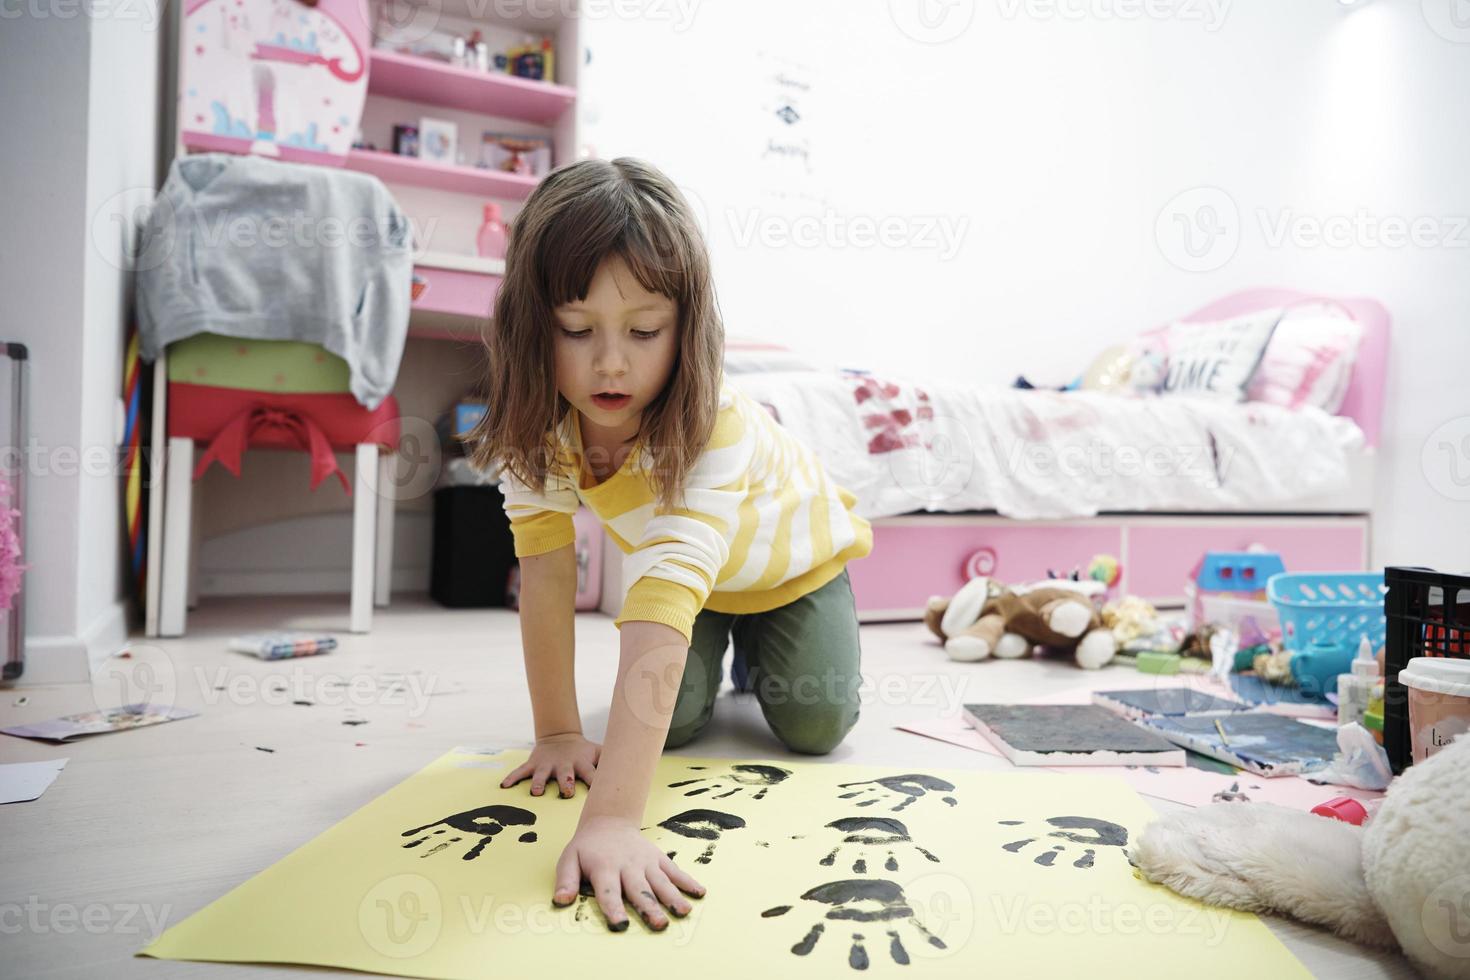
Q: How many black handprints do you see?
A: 7